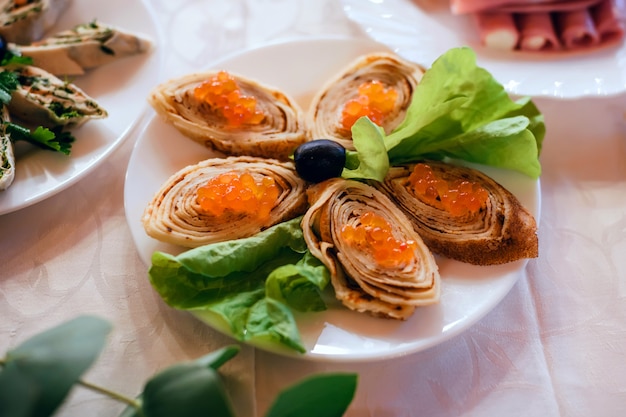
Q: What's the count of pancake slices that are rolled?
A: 5